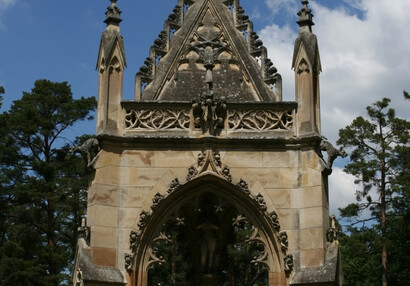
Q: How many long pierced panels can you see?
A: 2